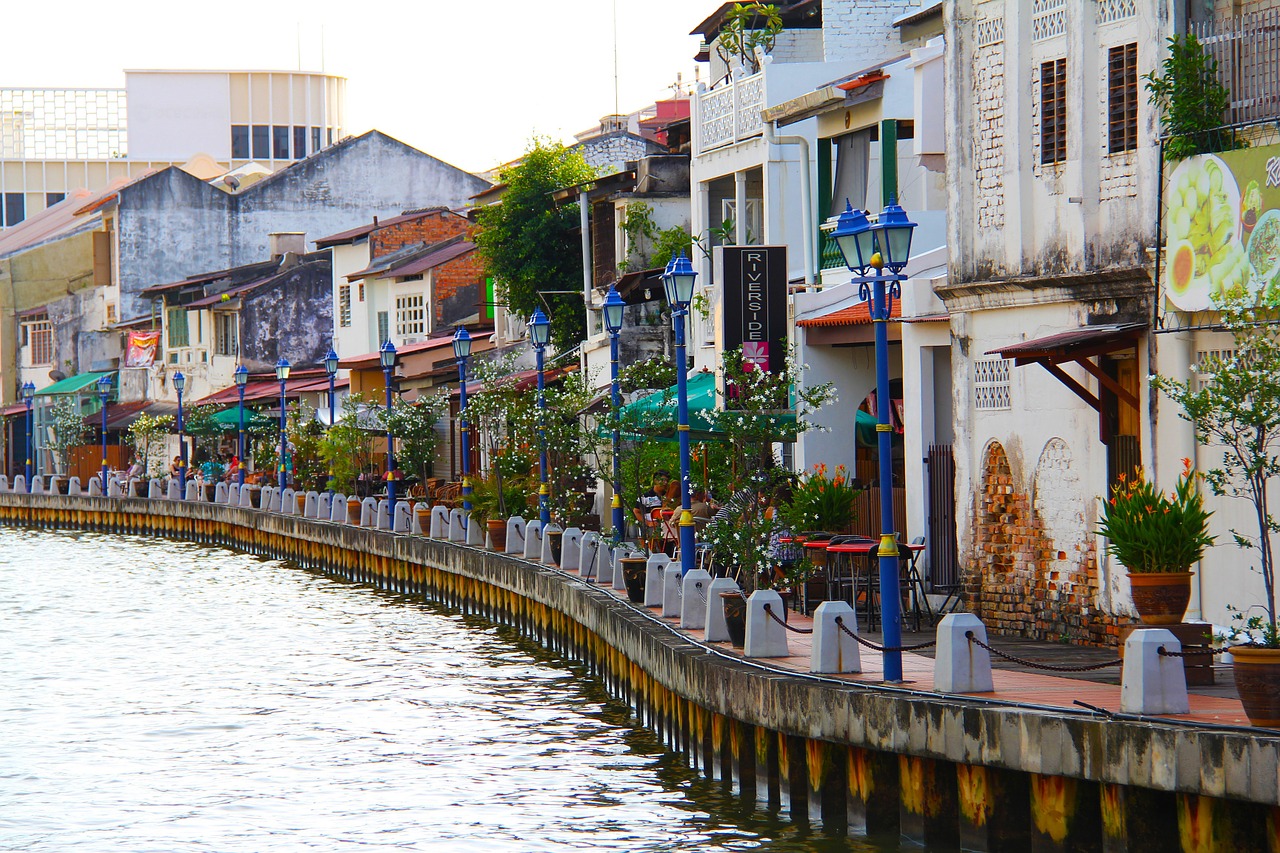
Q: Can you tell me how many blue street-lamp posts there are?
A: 12